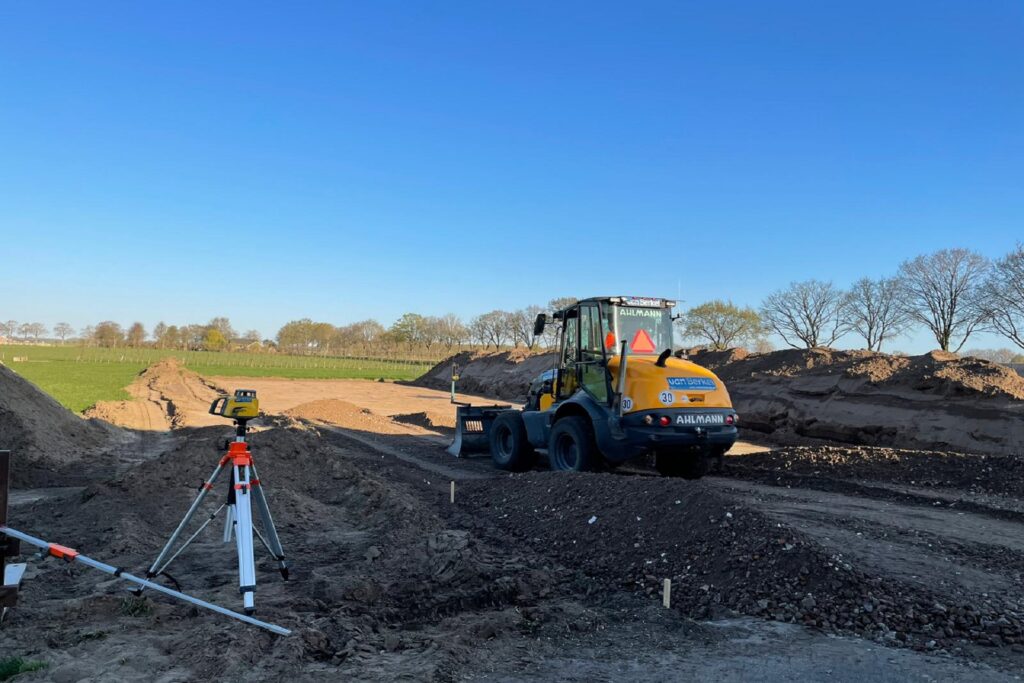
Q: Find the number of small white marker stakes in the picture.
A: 2